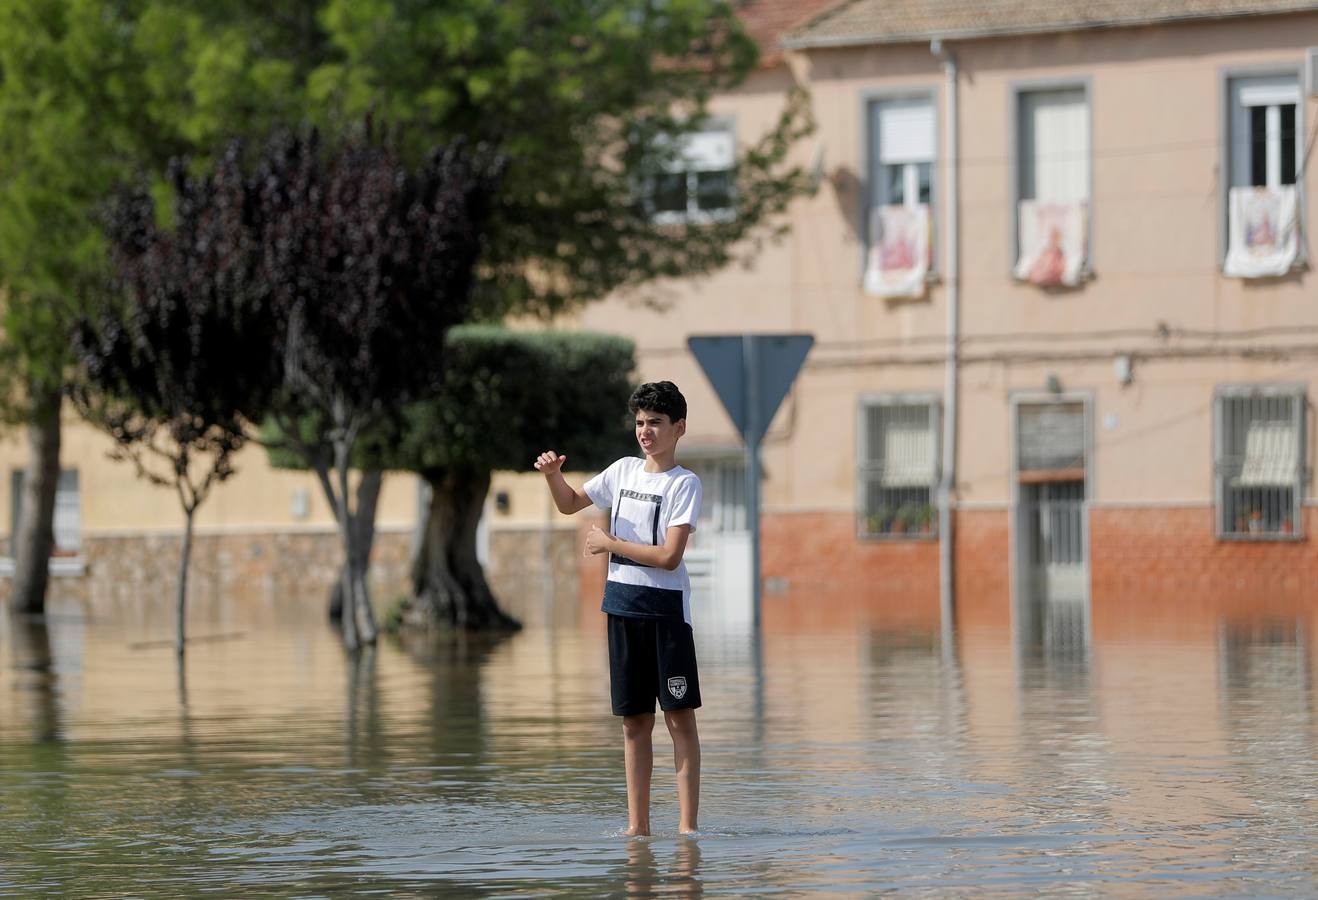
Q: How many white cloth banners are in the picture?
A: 3